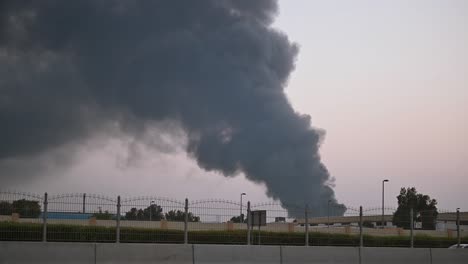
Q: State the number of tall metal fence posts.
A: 8